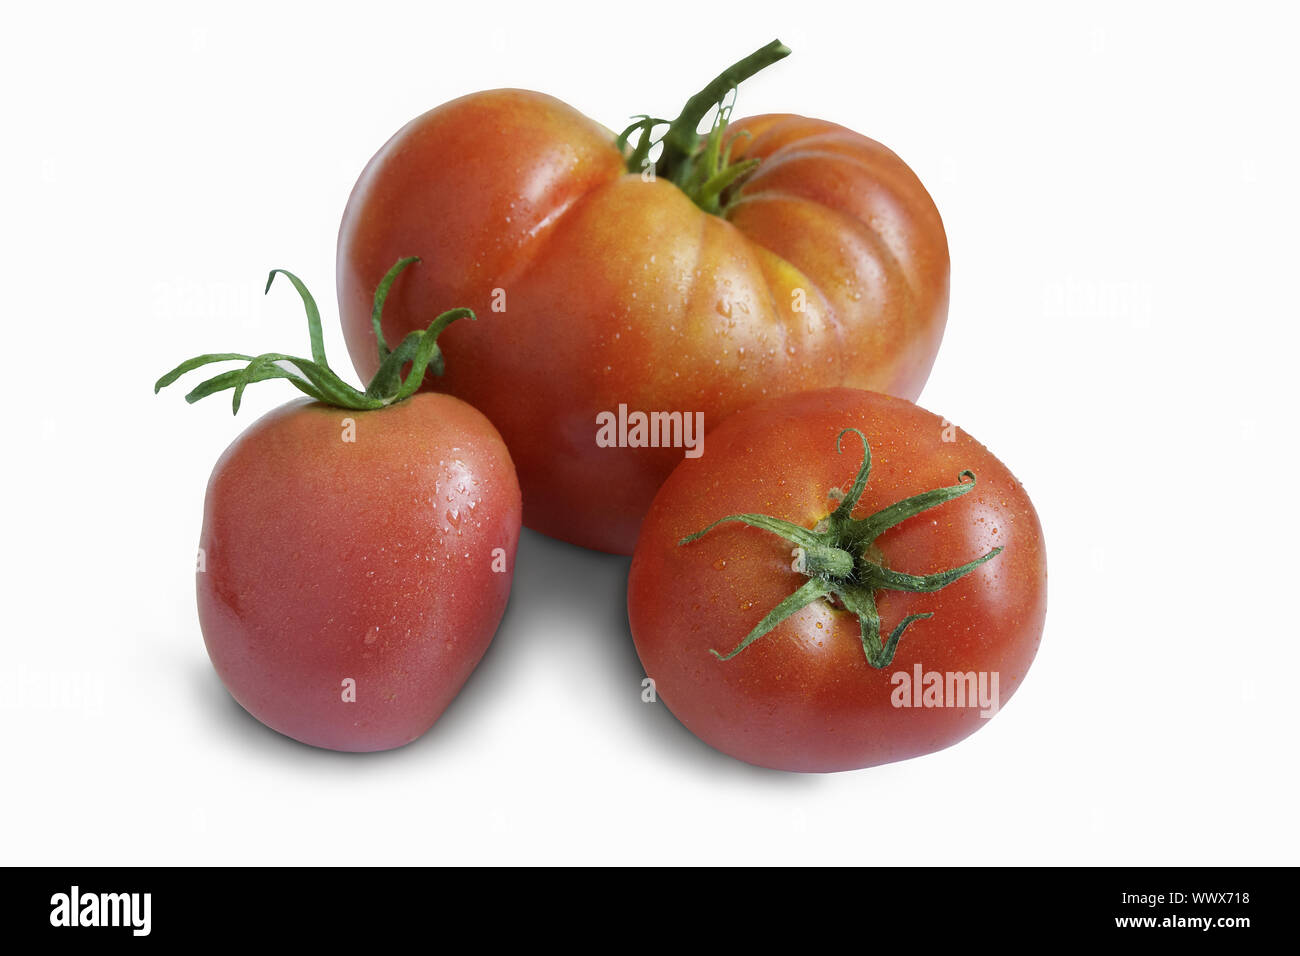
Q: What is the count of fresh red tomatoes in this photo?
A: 3